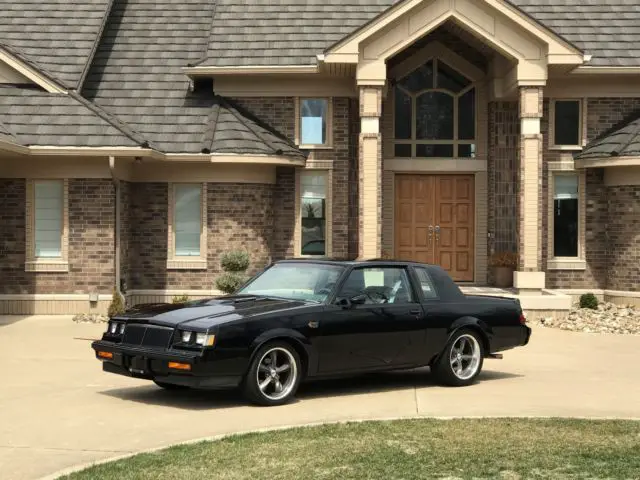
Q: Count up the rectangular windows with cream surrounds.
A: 6